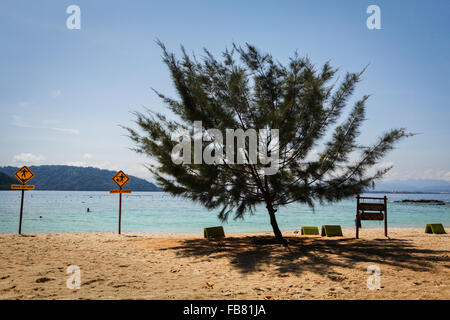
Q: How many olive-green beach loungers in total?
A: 4